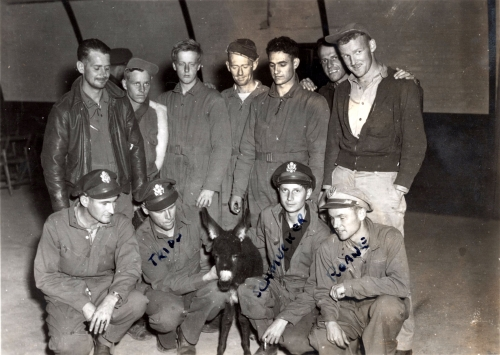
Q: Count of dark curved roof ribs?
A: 3